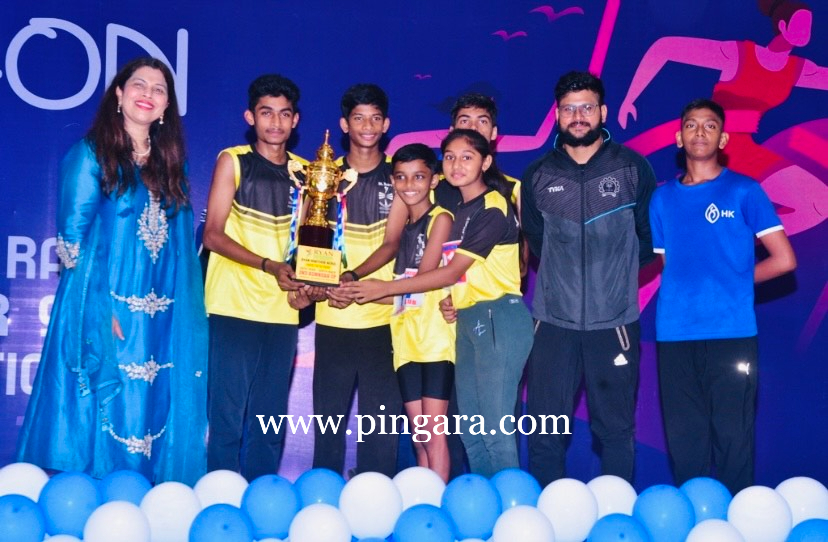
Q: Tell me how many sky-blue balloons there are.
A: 13